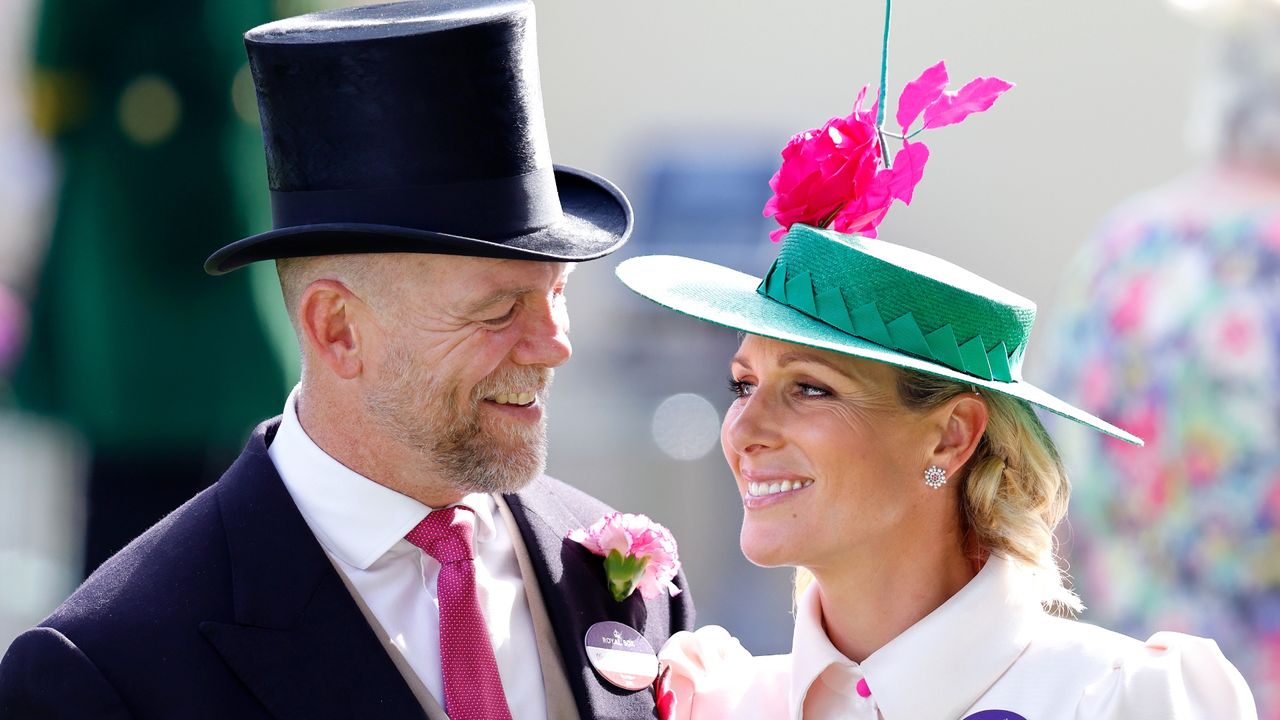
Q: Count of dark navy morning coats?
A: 1